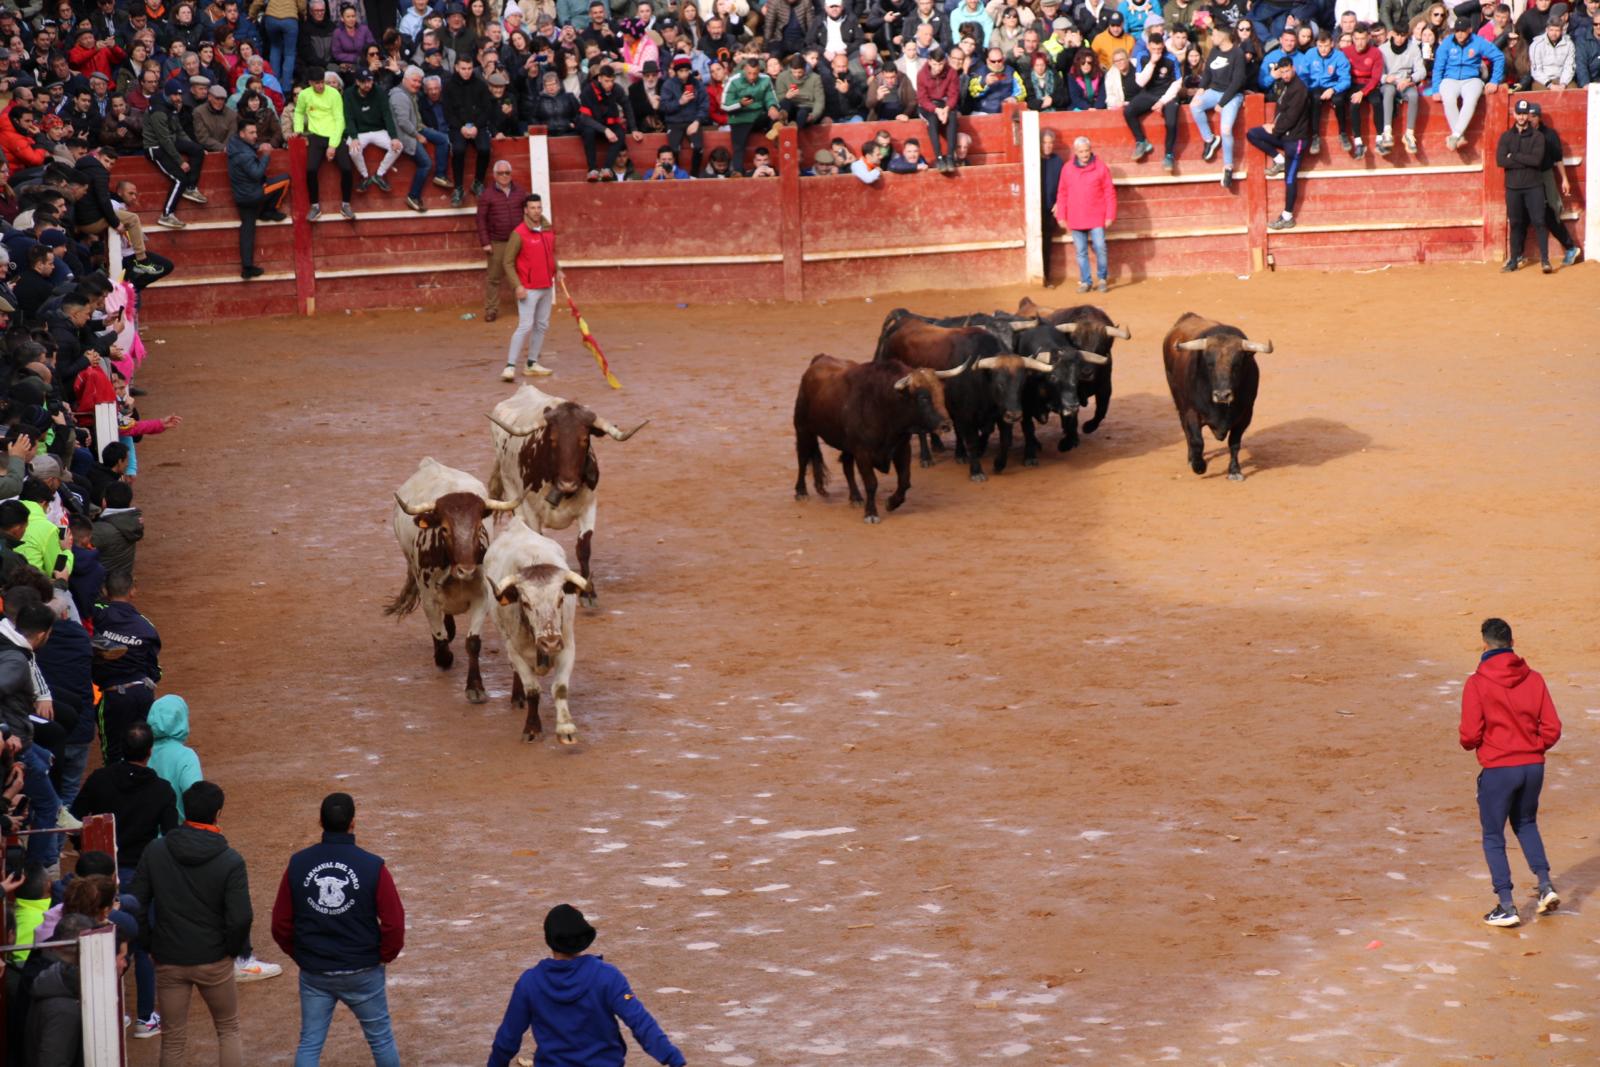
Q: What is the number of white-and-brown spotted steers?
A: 3